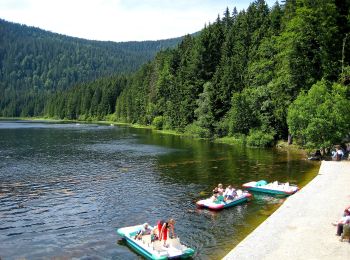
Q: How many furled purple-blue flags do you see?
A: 0